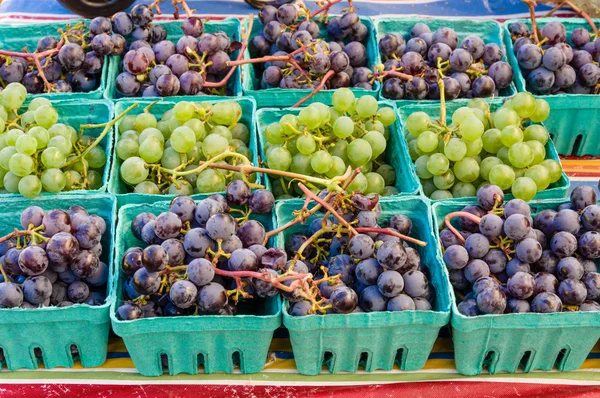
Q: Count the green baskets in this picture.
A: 13